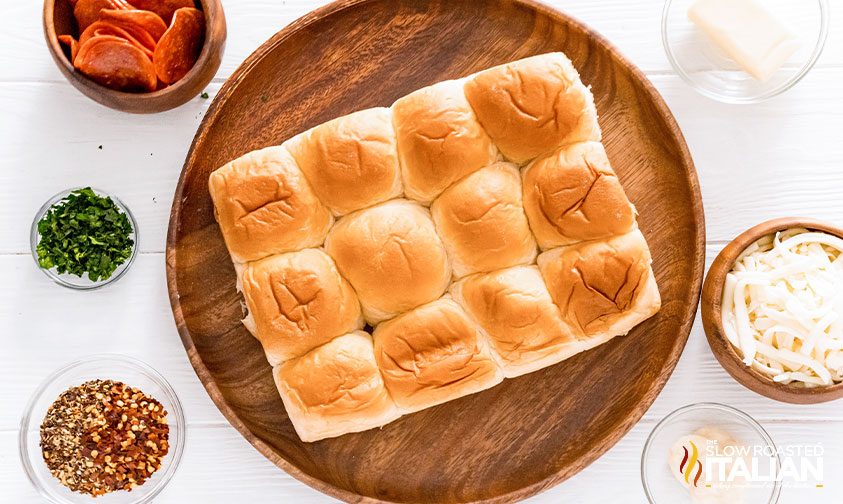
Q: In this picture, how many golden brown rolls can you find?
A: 12